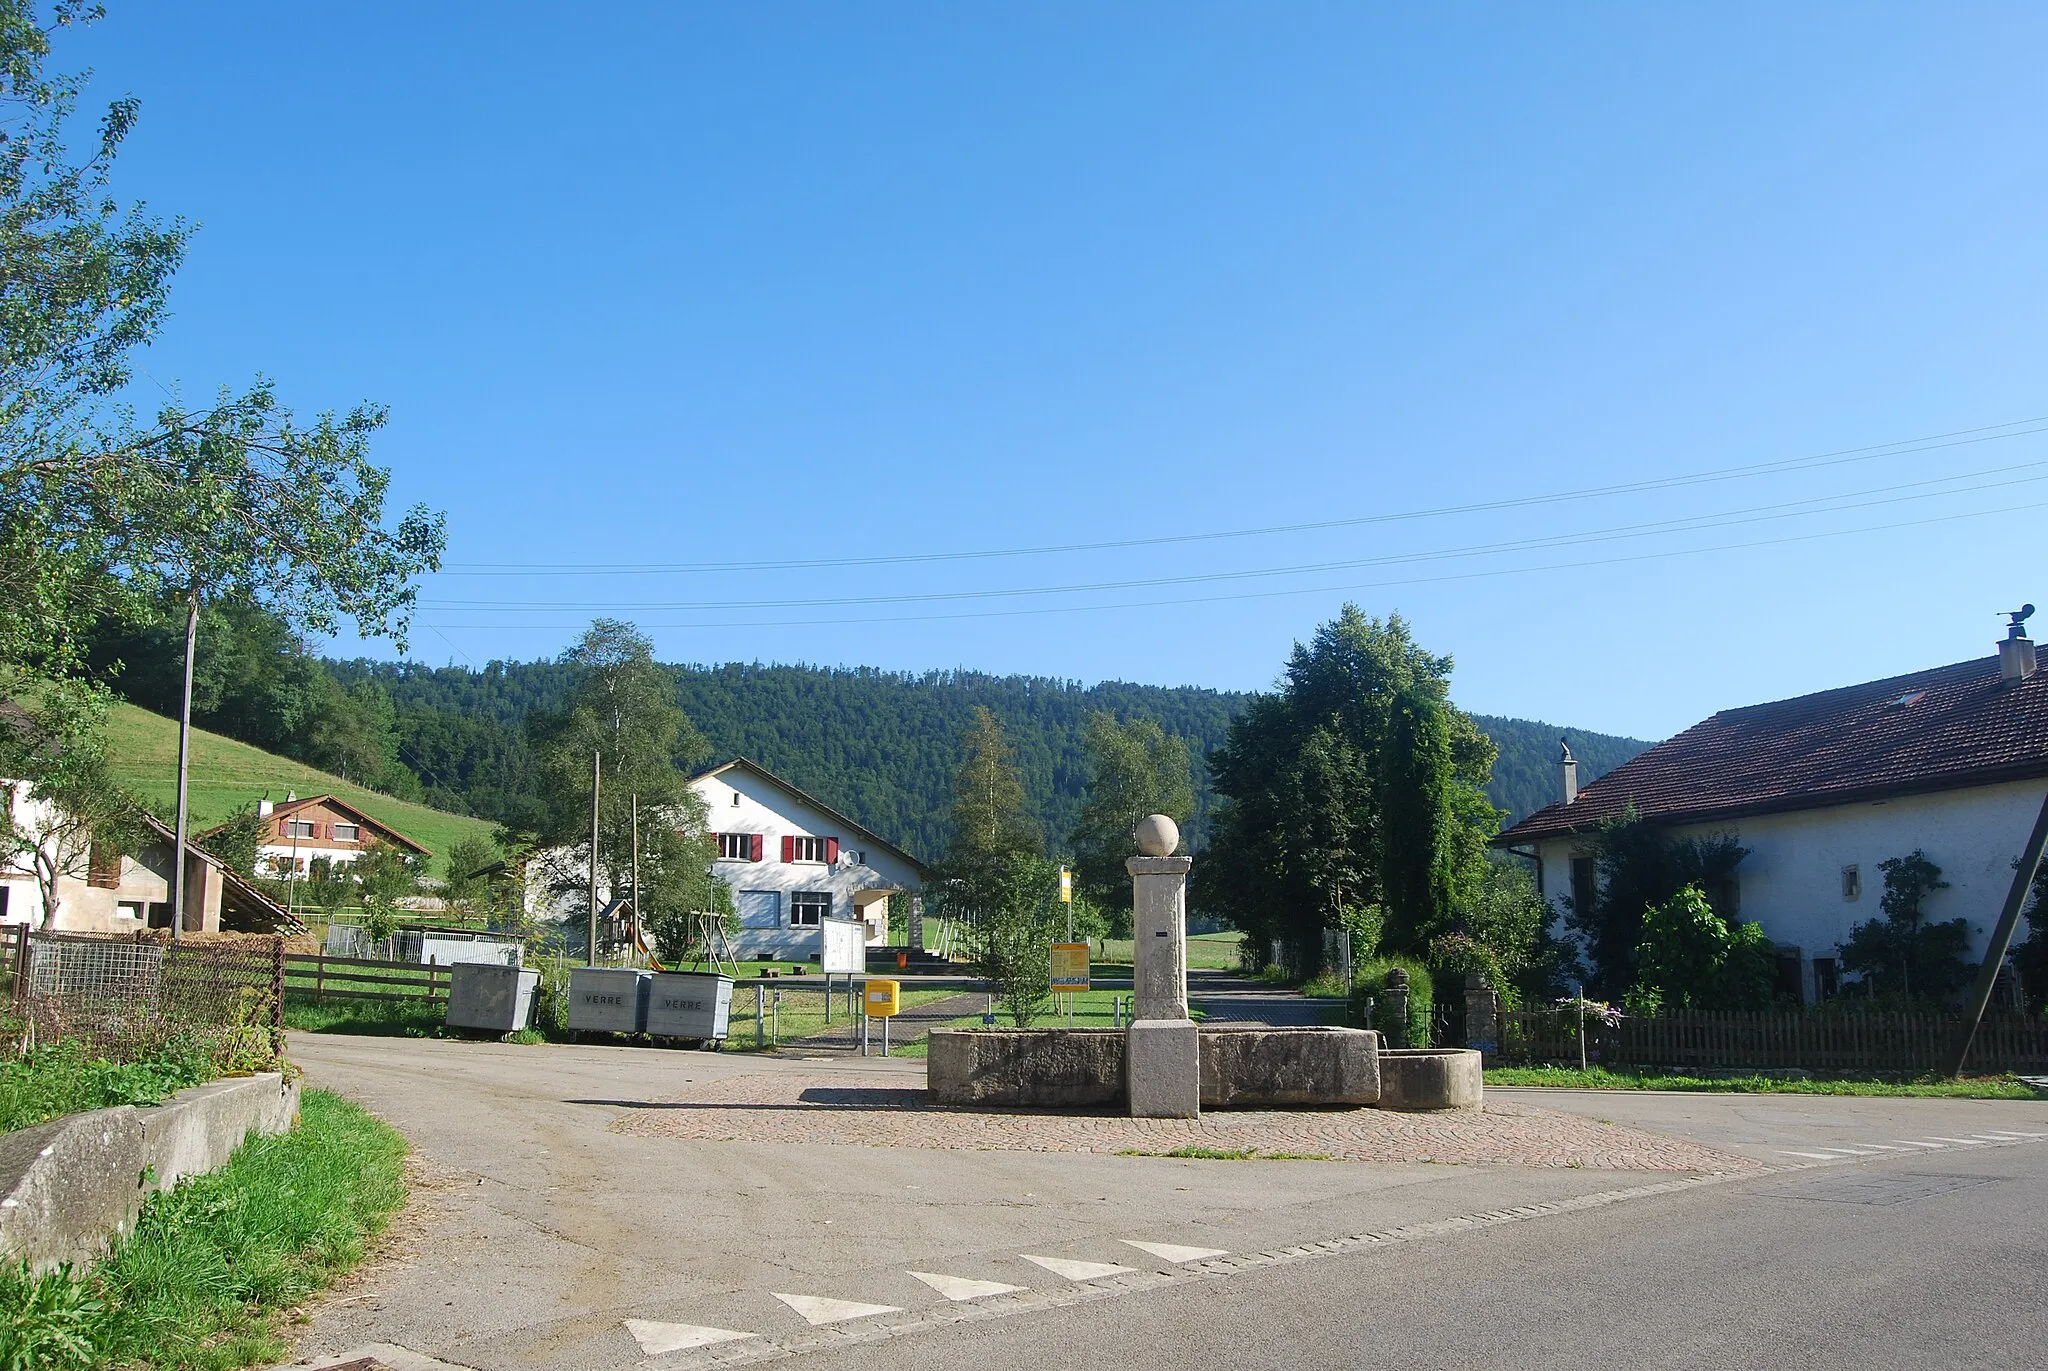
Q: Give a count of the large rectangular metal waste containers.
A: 3